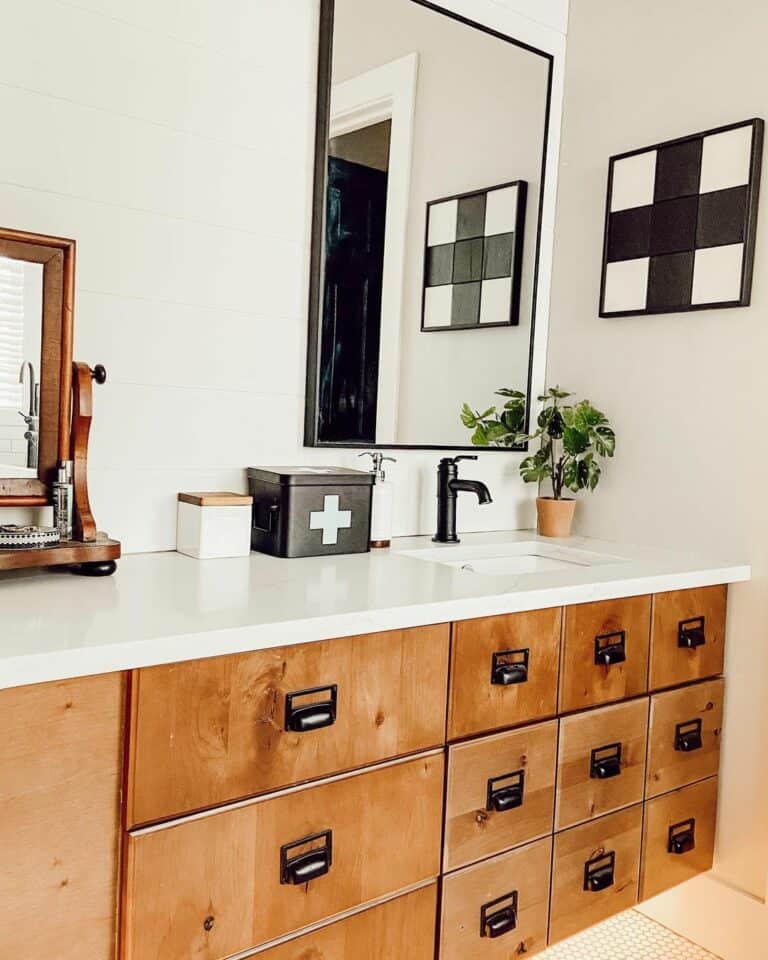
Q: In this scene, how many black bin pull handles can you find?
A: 11